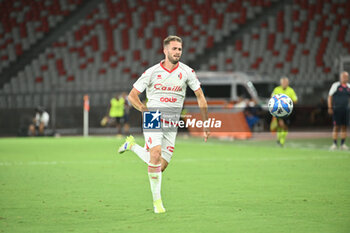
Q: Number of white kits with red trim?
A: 1